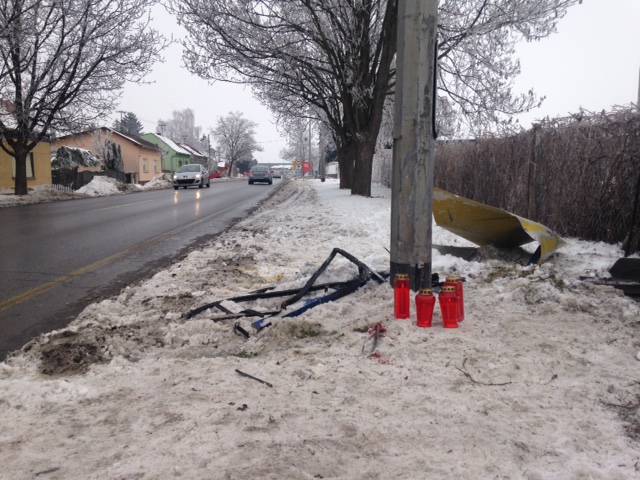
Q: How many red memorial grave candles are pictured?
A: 4